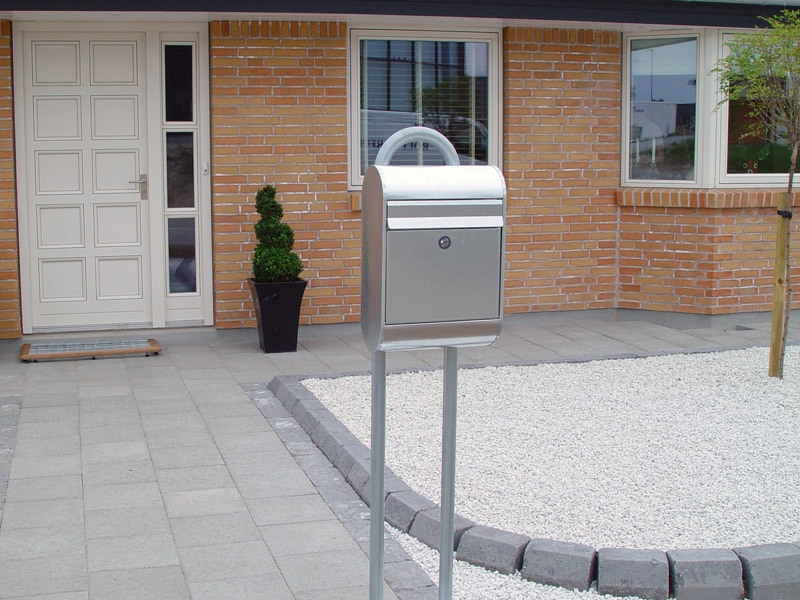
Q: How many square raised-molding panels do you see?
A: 10